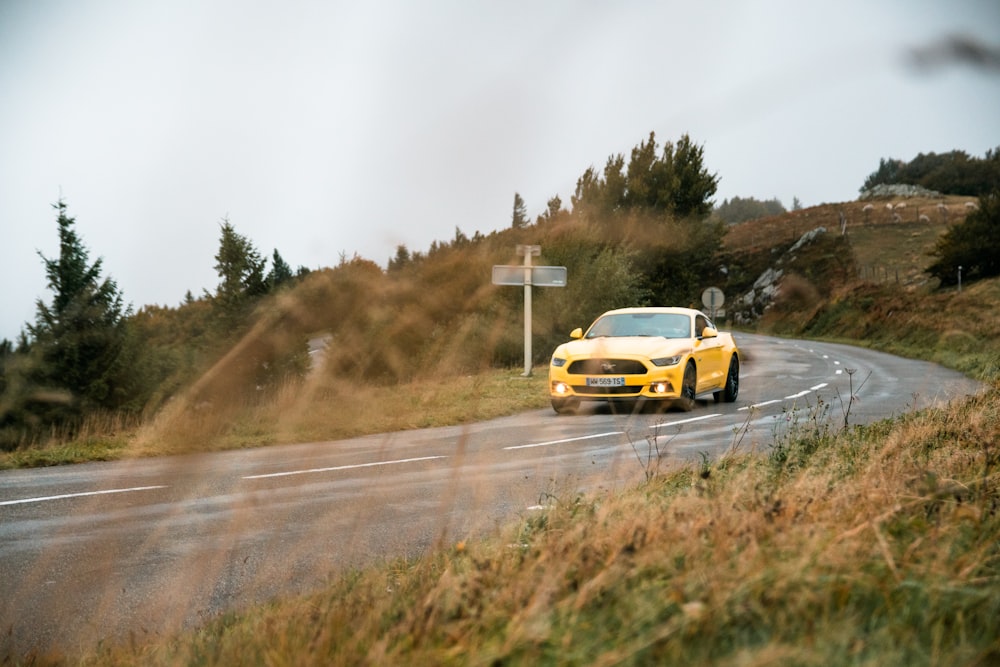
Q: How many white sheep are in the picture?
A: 7